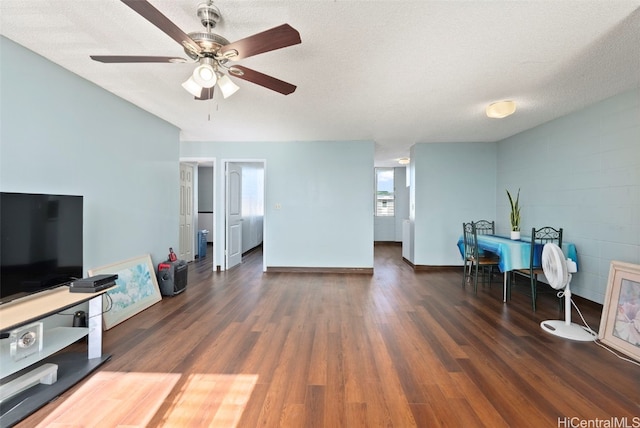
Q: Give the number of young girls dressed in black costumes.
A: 0